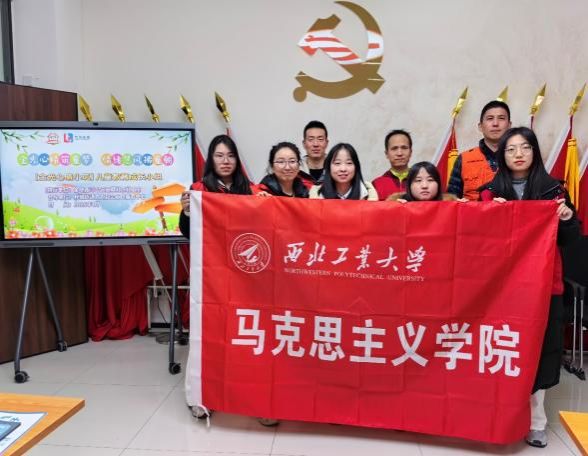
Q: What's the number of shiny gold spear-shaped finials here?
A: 9